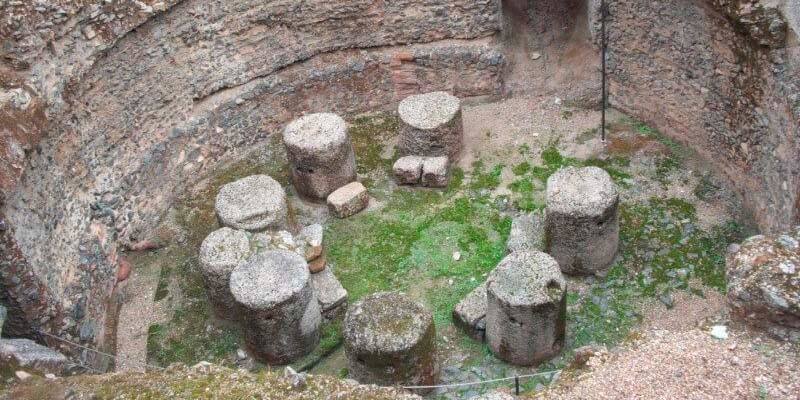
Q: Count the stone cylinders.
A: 8